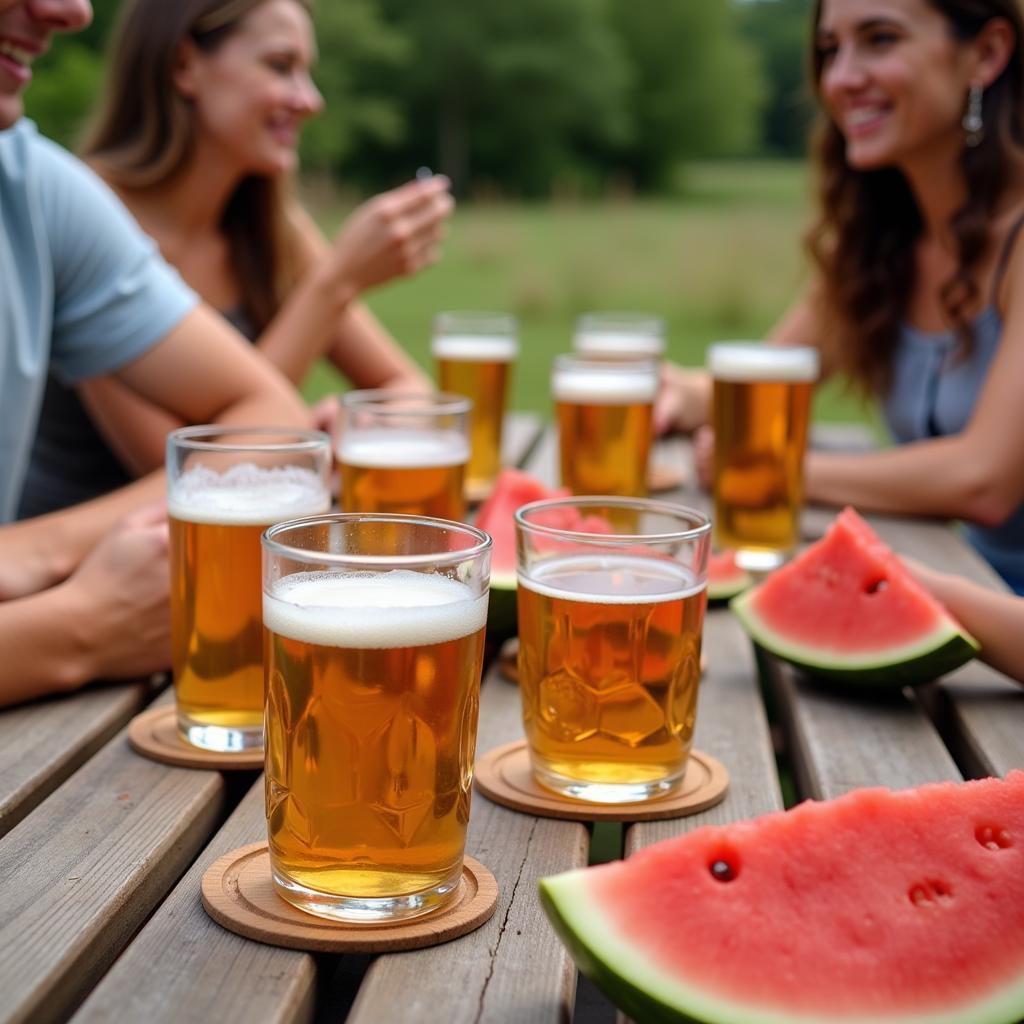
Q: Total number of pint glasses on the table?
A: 8